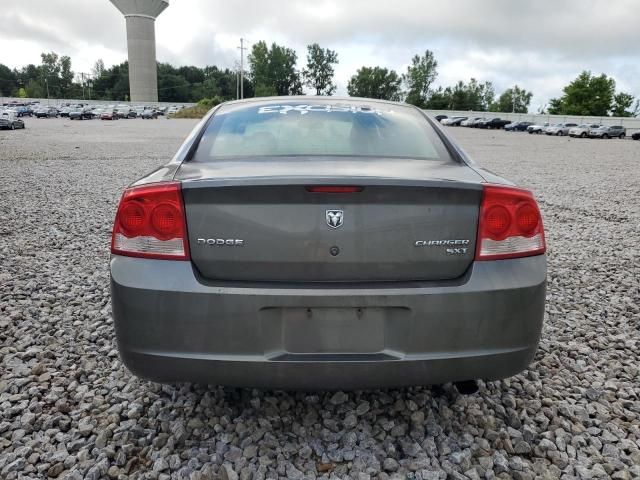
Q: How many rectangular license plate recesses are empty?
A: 1